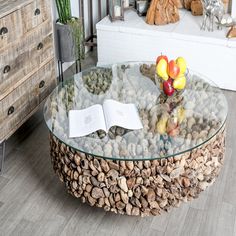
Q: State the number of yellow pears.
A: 3